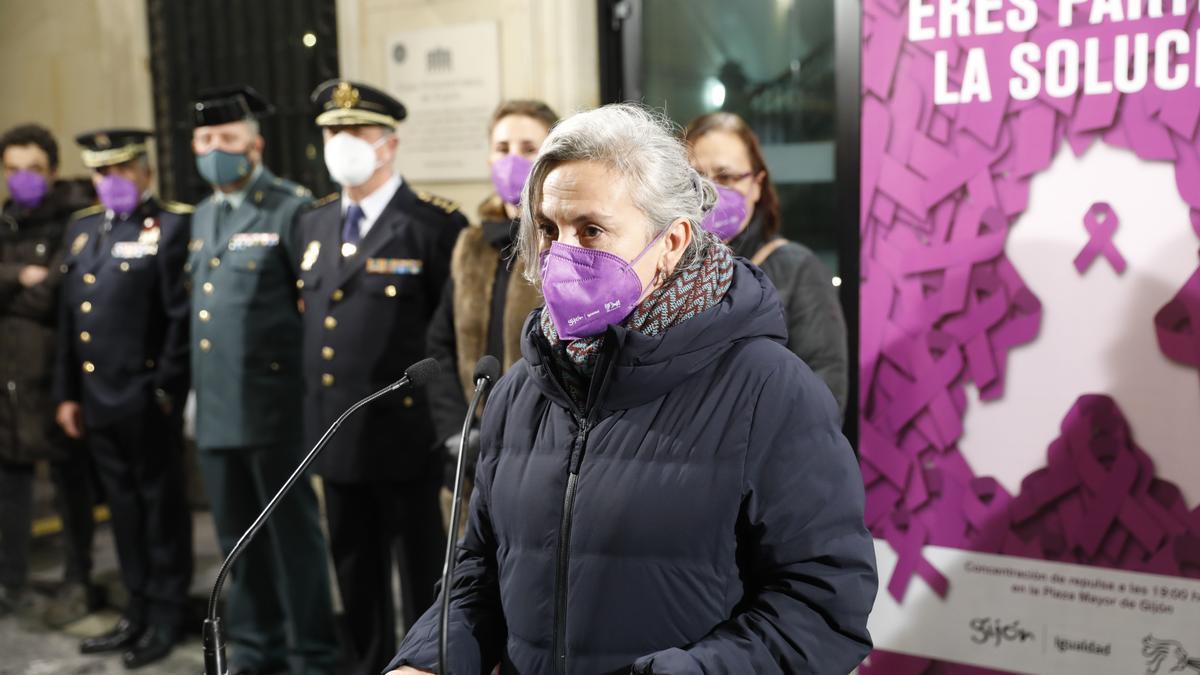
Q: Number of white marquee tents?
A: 0